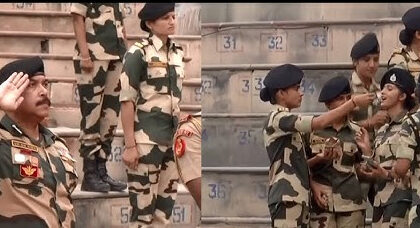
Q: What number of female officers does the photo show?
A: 6